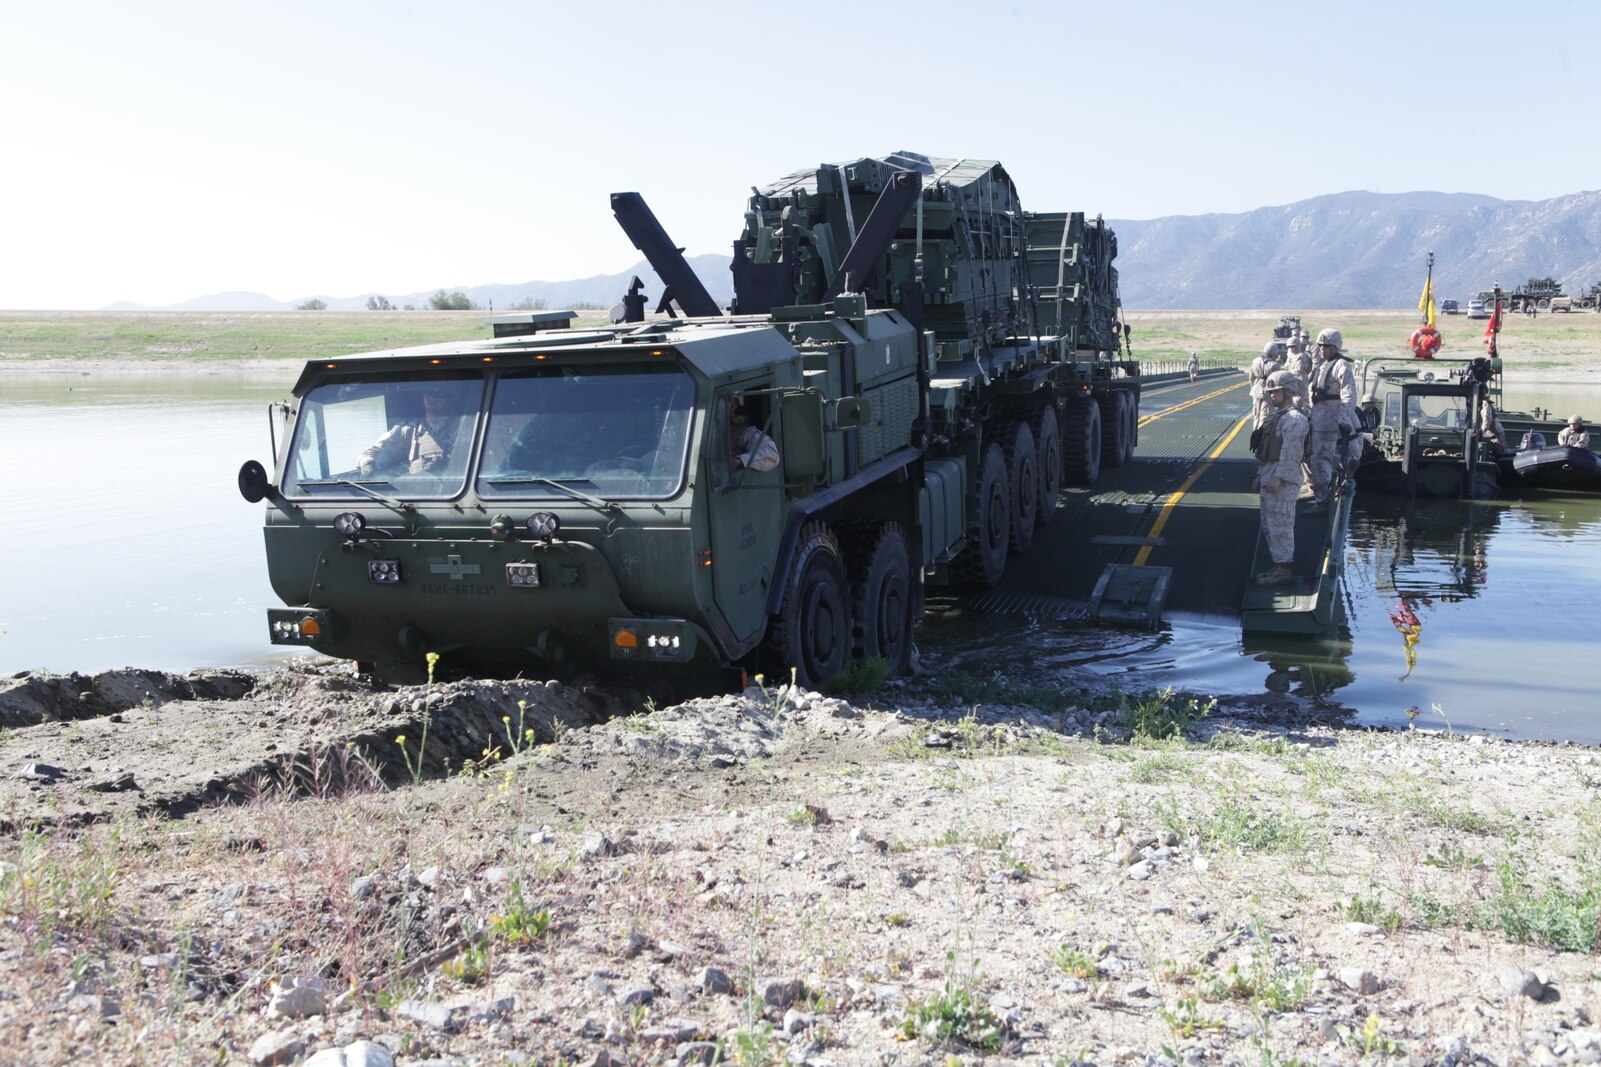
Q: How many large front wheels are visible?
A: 2